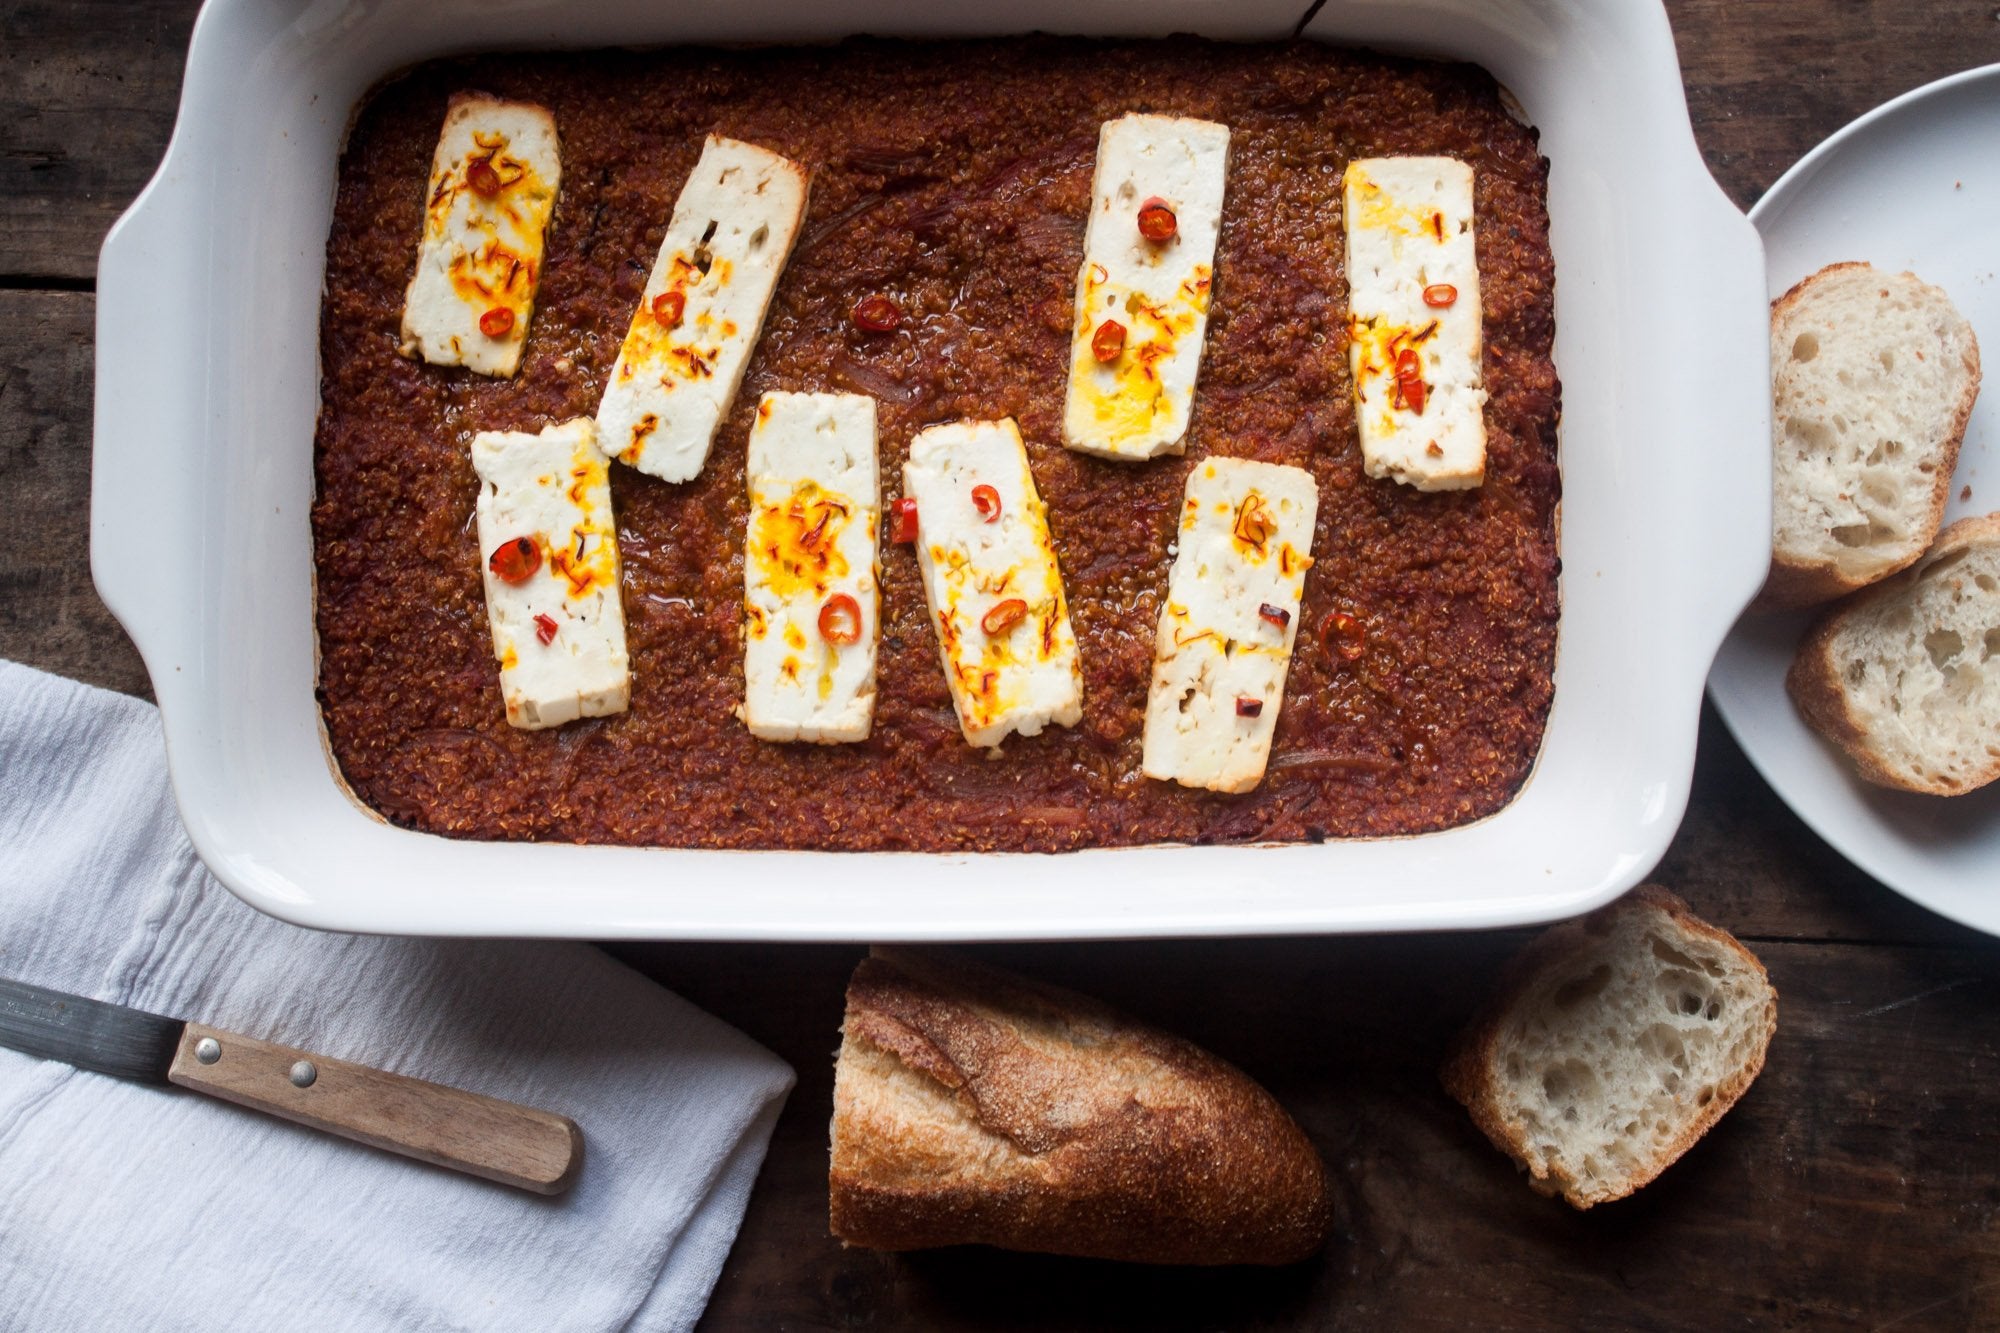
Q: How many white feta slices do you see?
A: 8